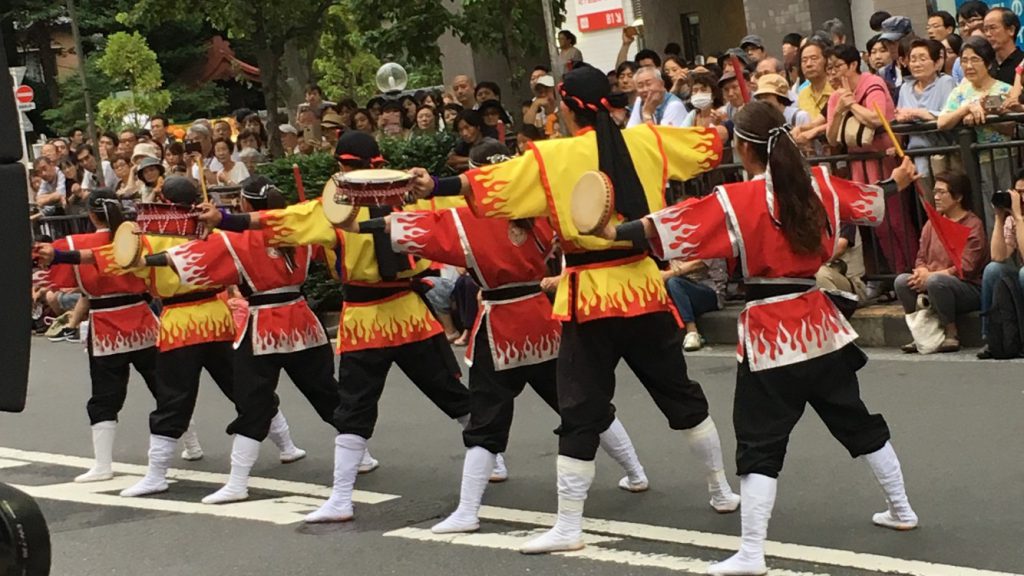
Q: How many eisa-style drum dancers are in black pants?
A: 7